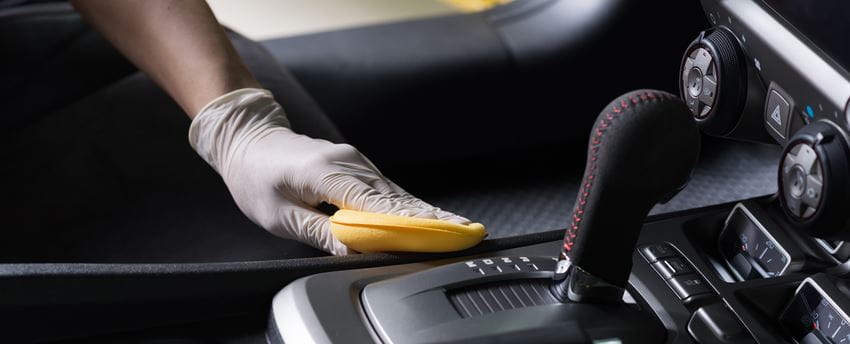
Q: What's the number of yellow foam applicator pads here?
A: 1